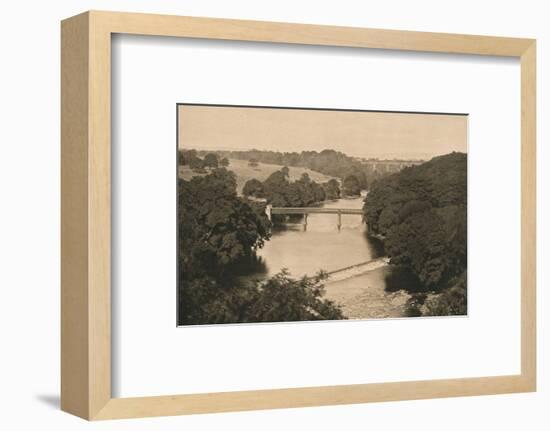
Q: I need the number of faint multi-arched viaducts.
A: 1